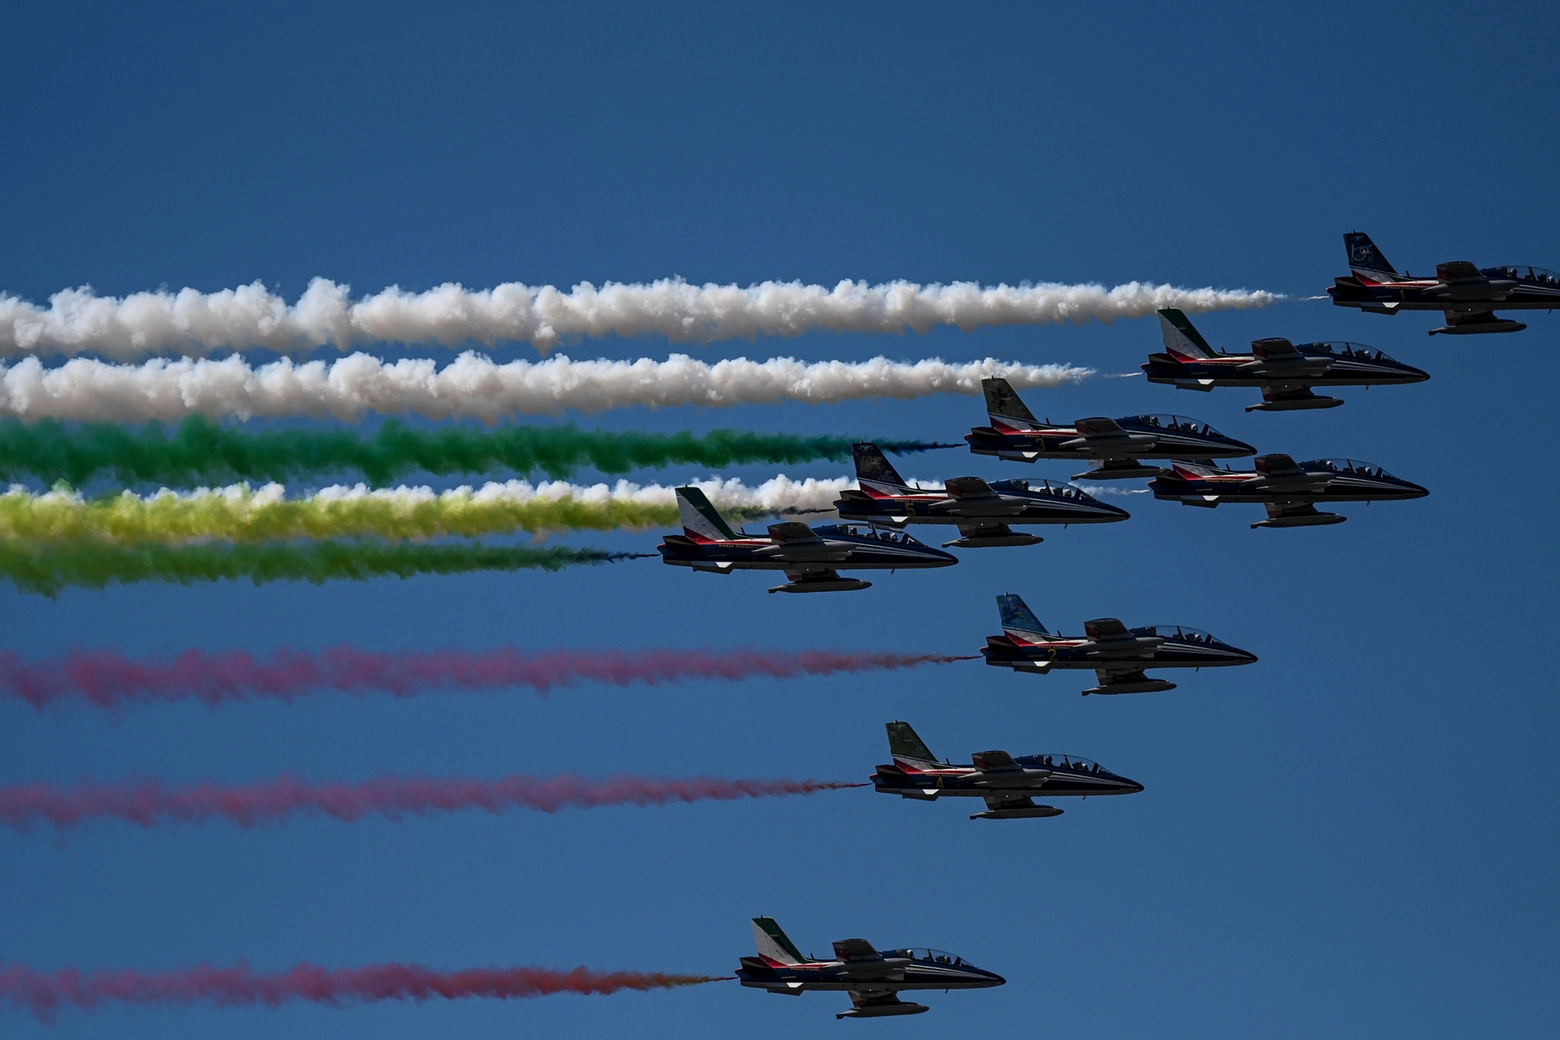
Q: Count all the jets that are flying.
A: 9